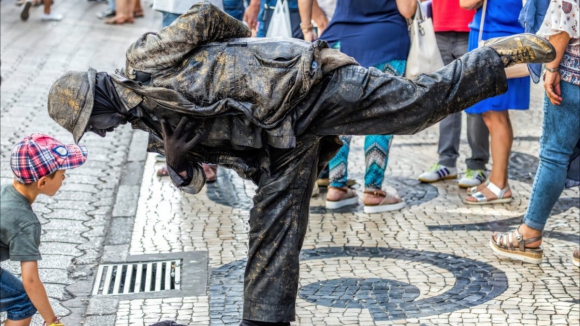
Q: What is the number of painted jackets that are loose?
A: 1